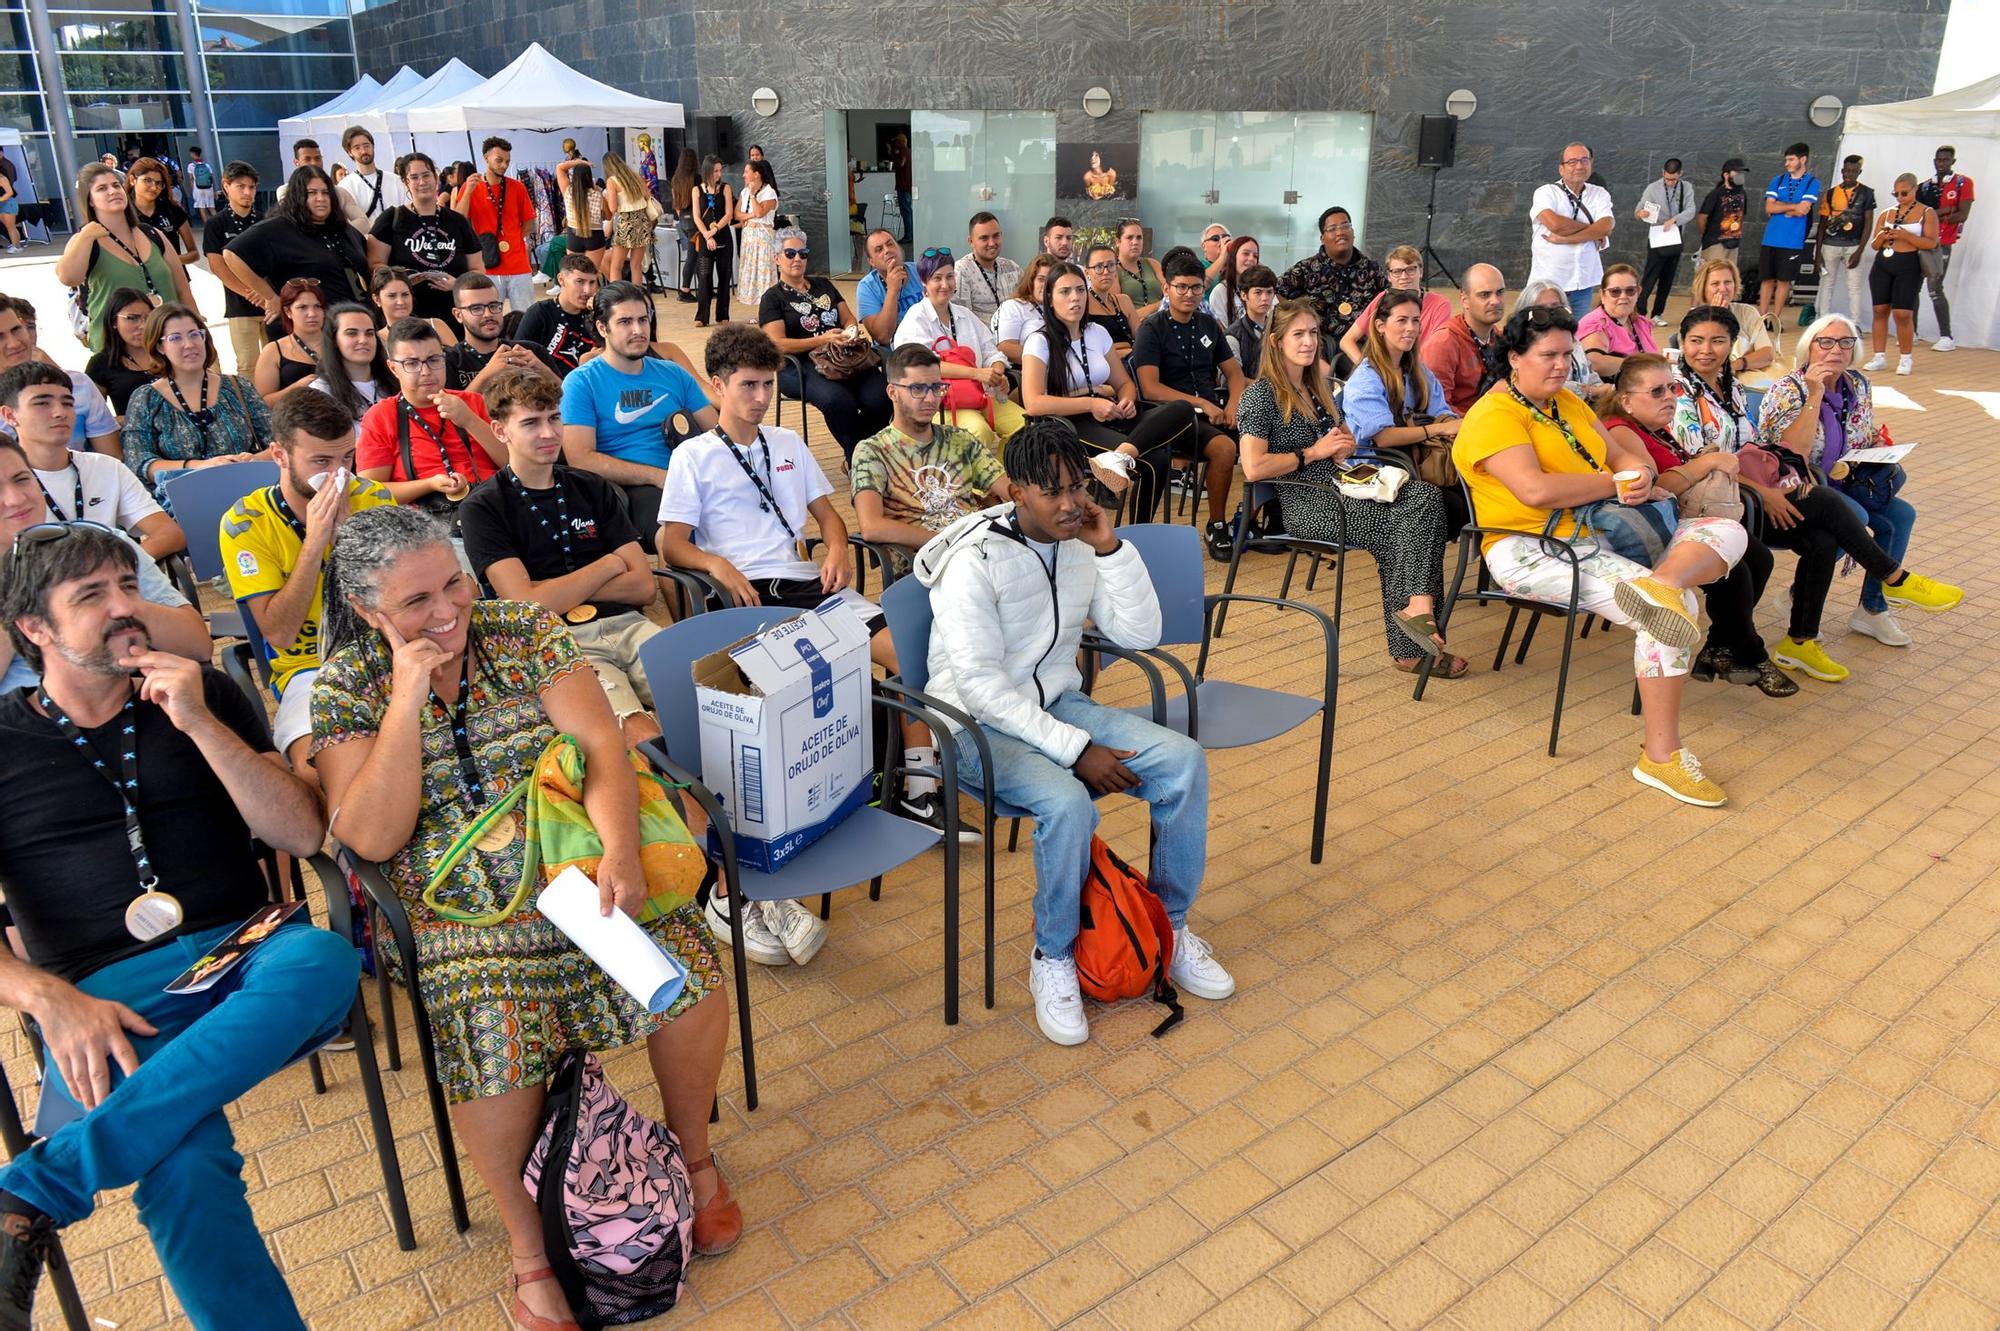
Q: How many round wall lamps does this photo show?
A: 4